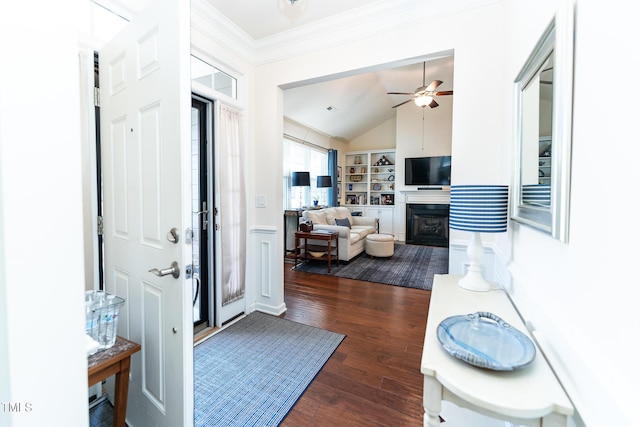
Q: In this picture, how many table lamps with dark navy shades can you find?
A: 2